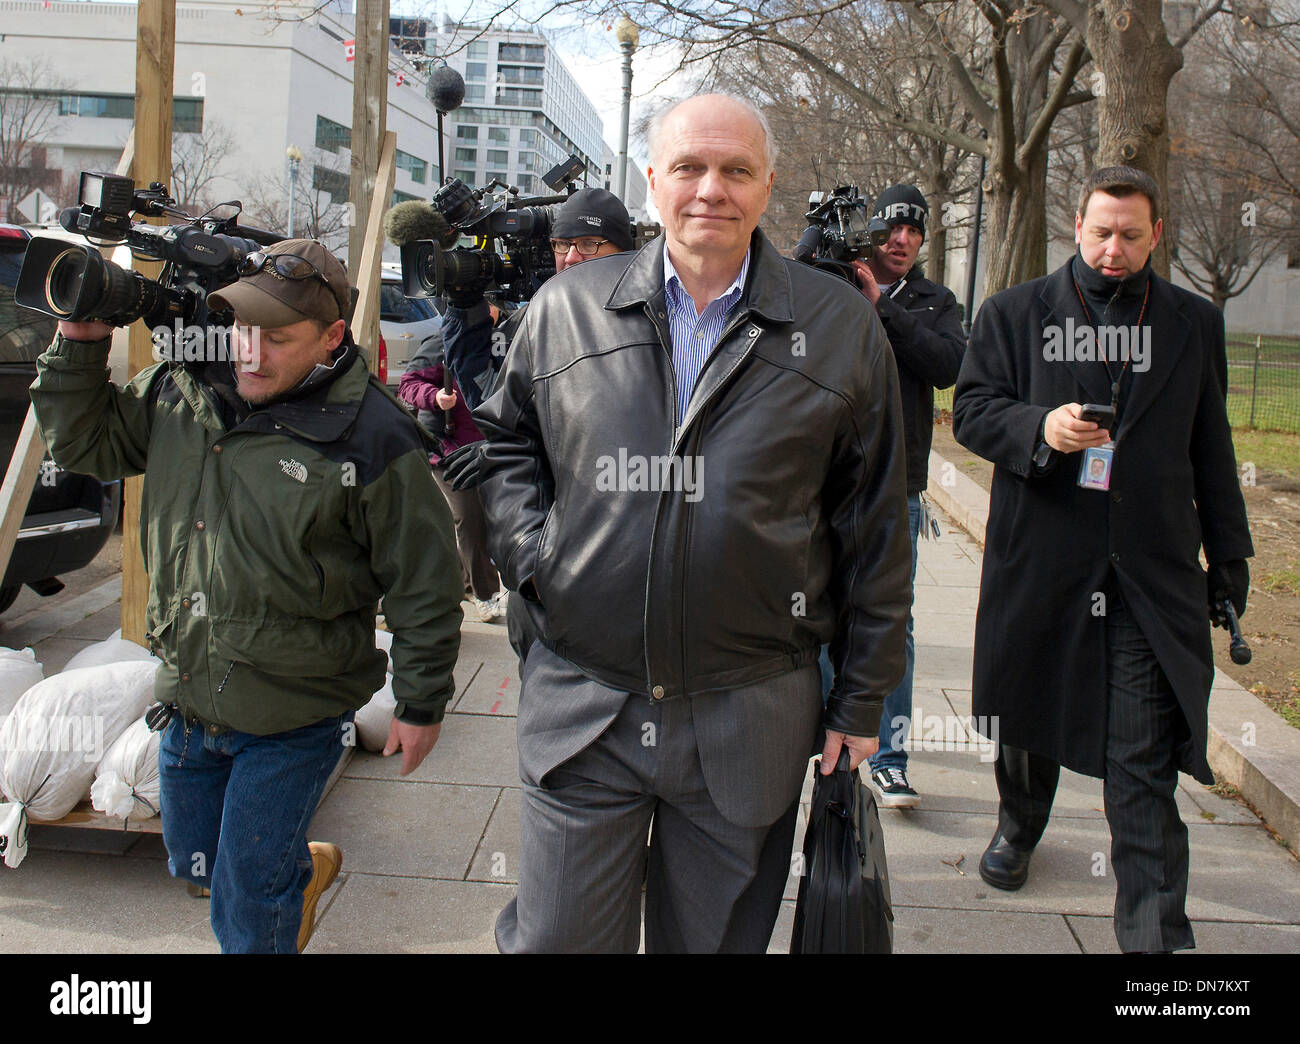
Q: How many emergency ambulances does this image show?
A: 0